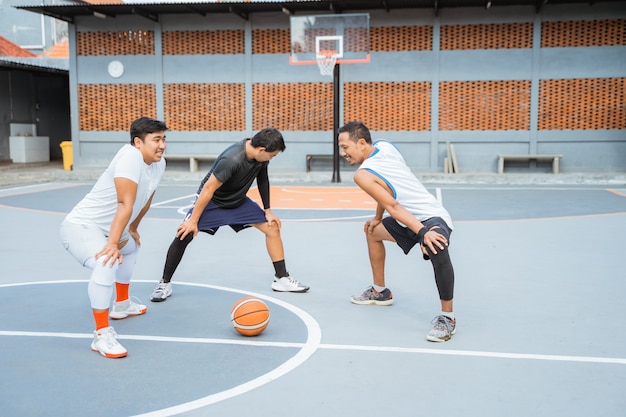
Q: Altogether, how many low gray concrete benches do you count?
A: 2